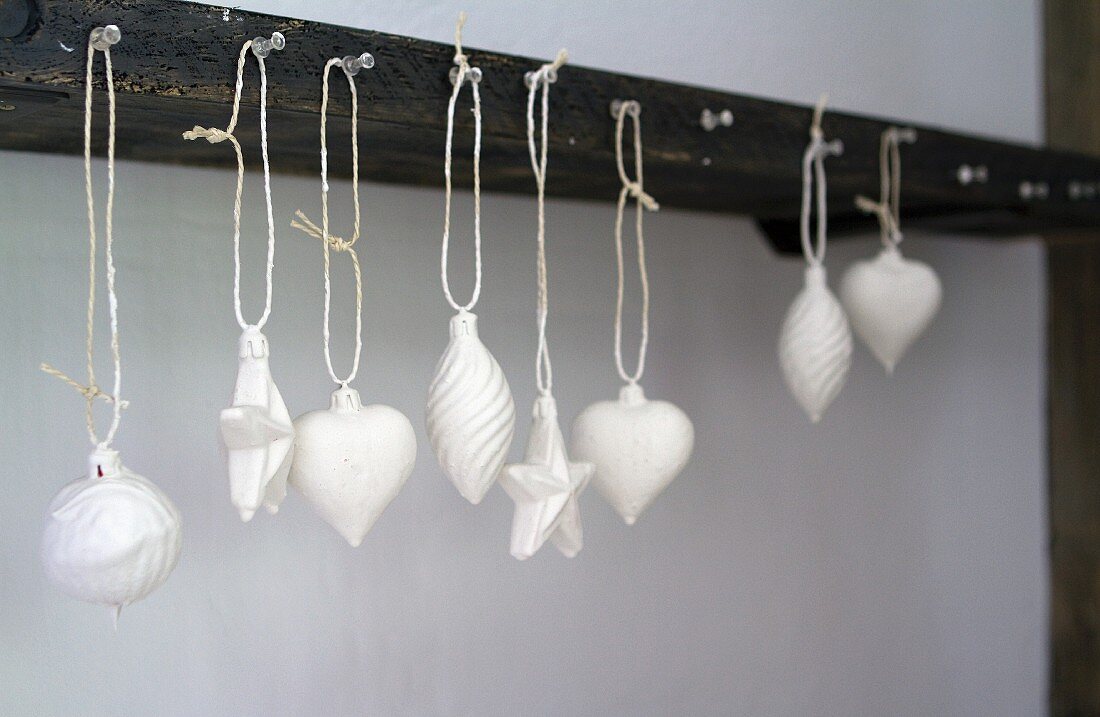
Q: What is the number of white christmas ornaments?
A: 8